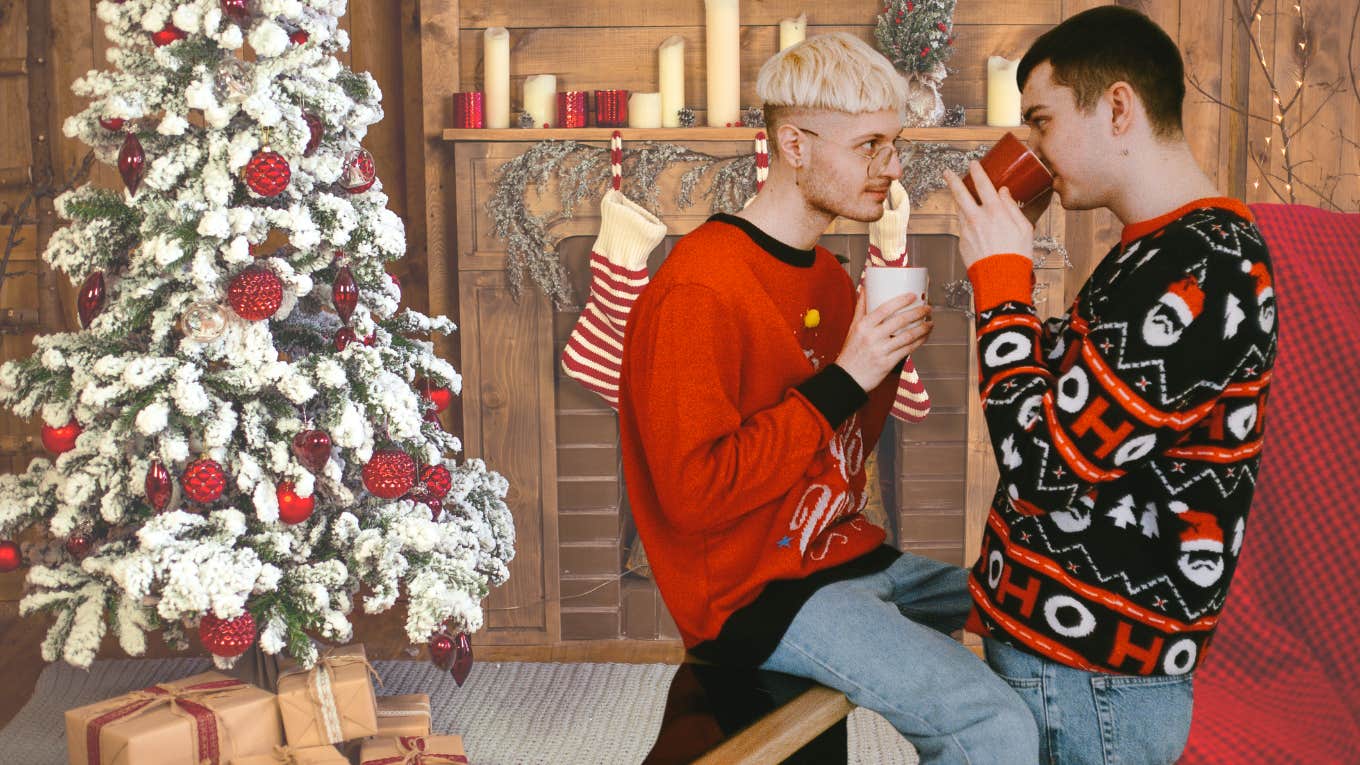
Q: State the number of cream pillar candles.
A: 7